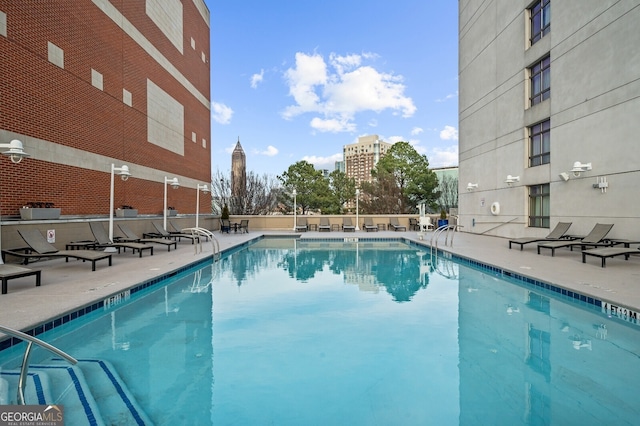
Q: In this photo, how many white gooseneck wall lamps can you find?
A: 3